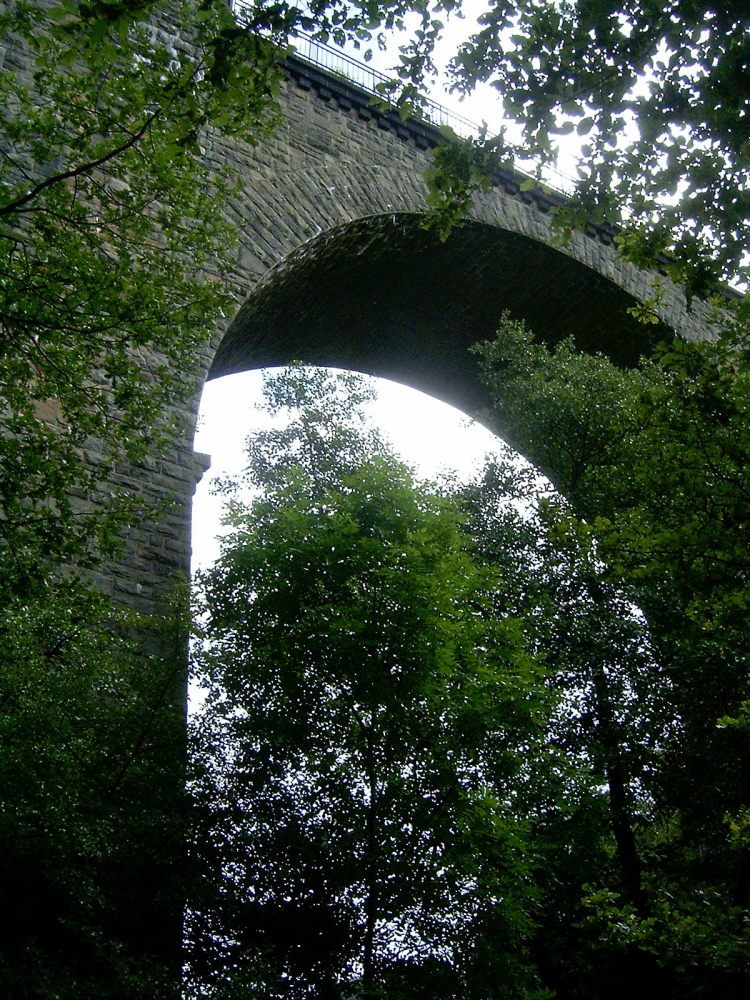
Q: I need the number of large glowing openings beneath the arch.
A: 1